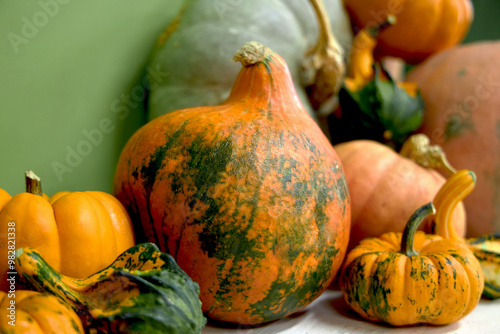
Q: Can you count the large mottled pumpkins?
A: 1